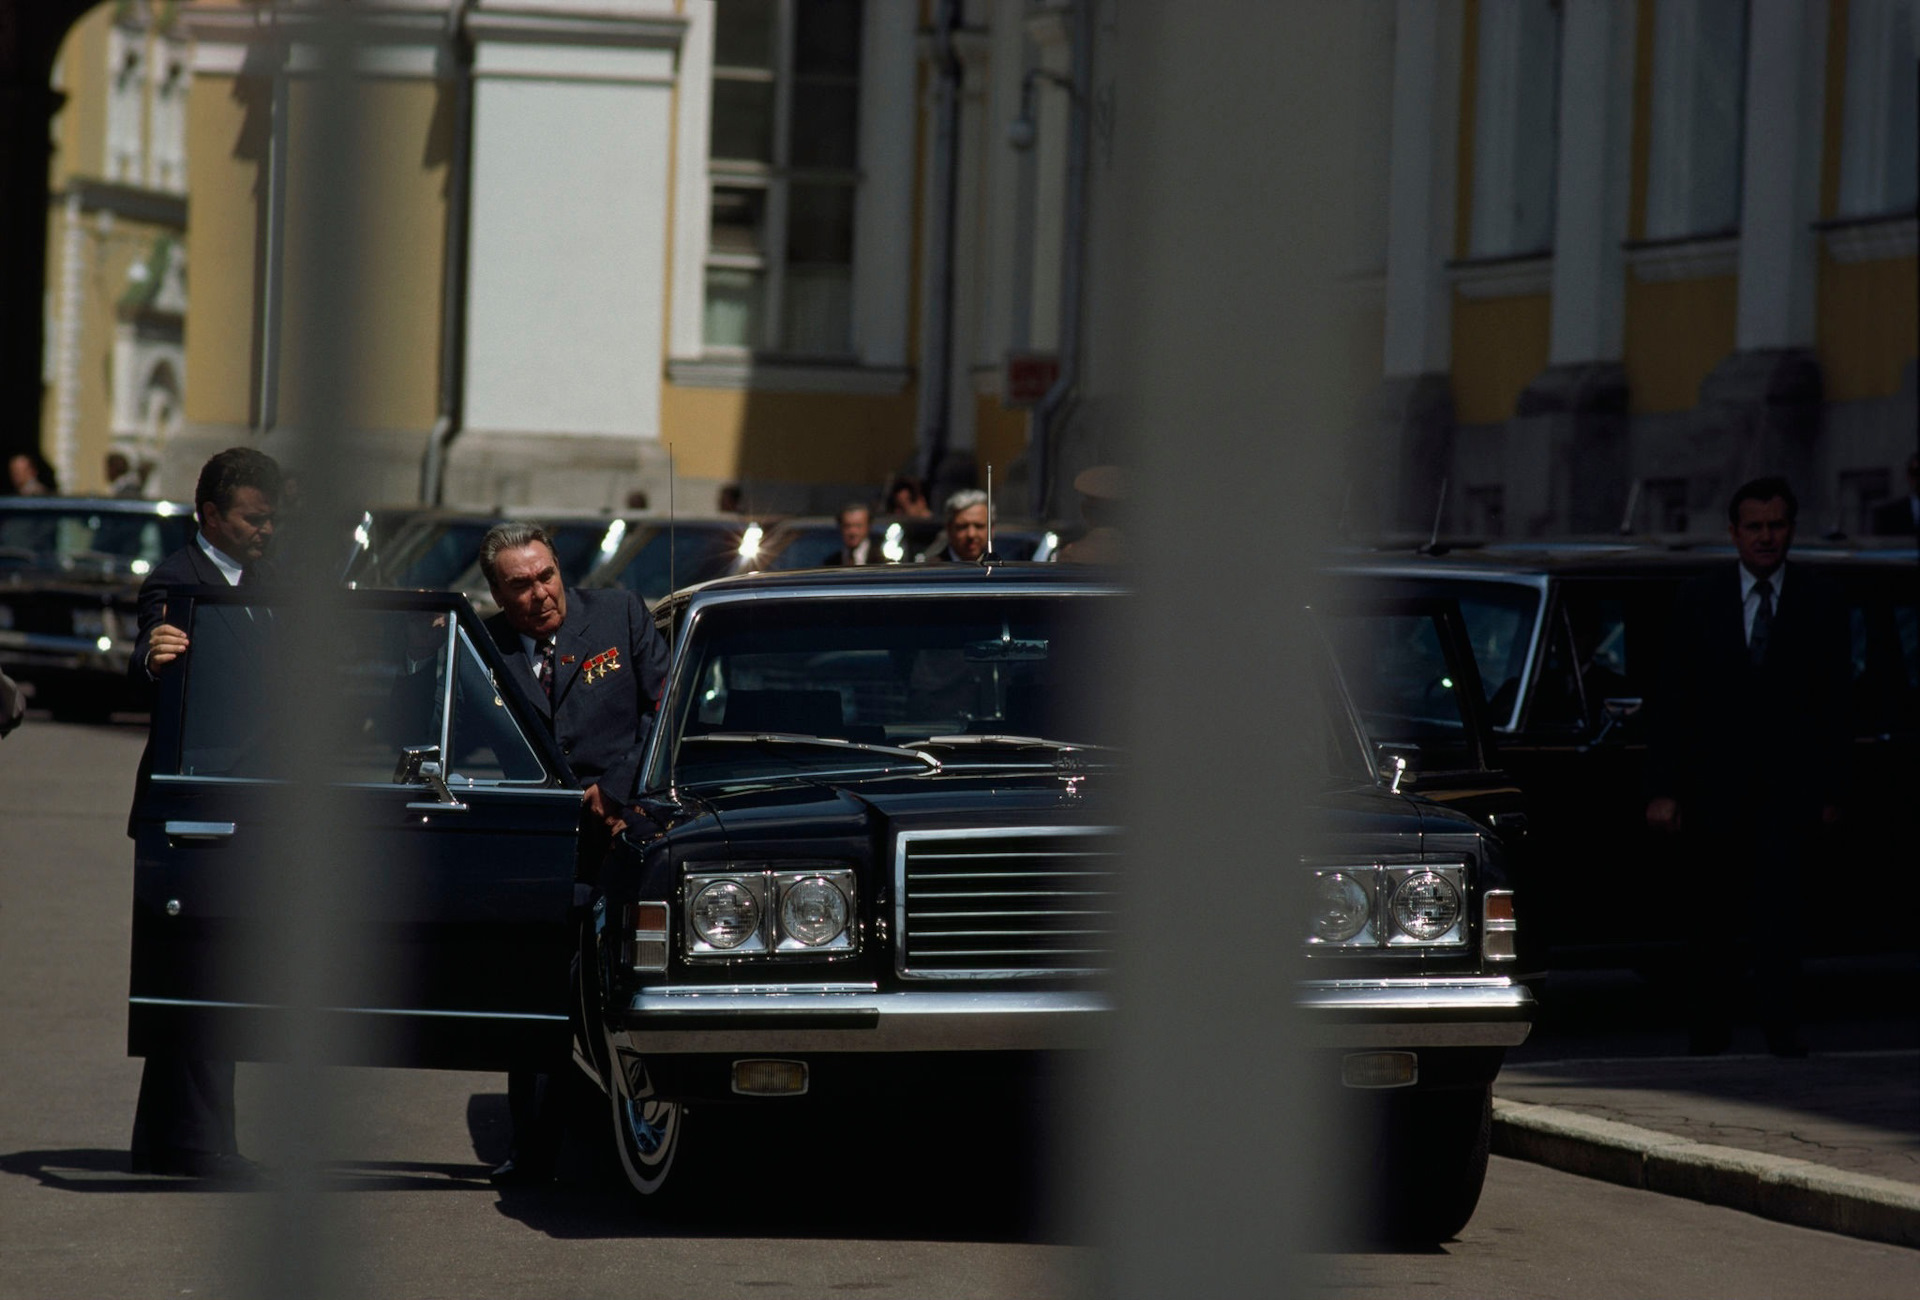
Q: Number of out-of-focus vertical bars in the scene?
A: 2